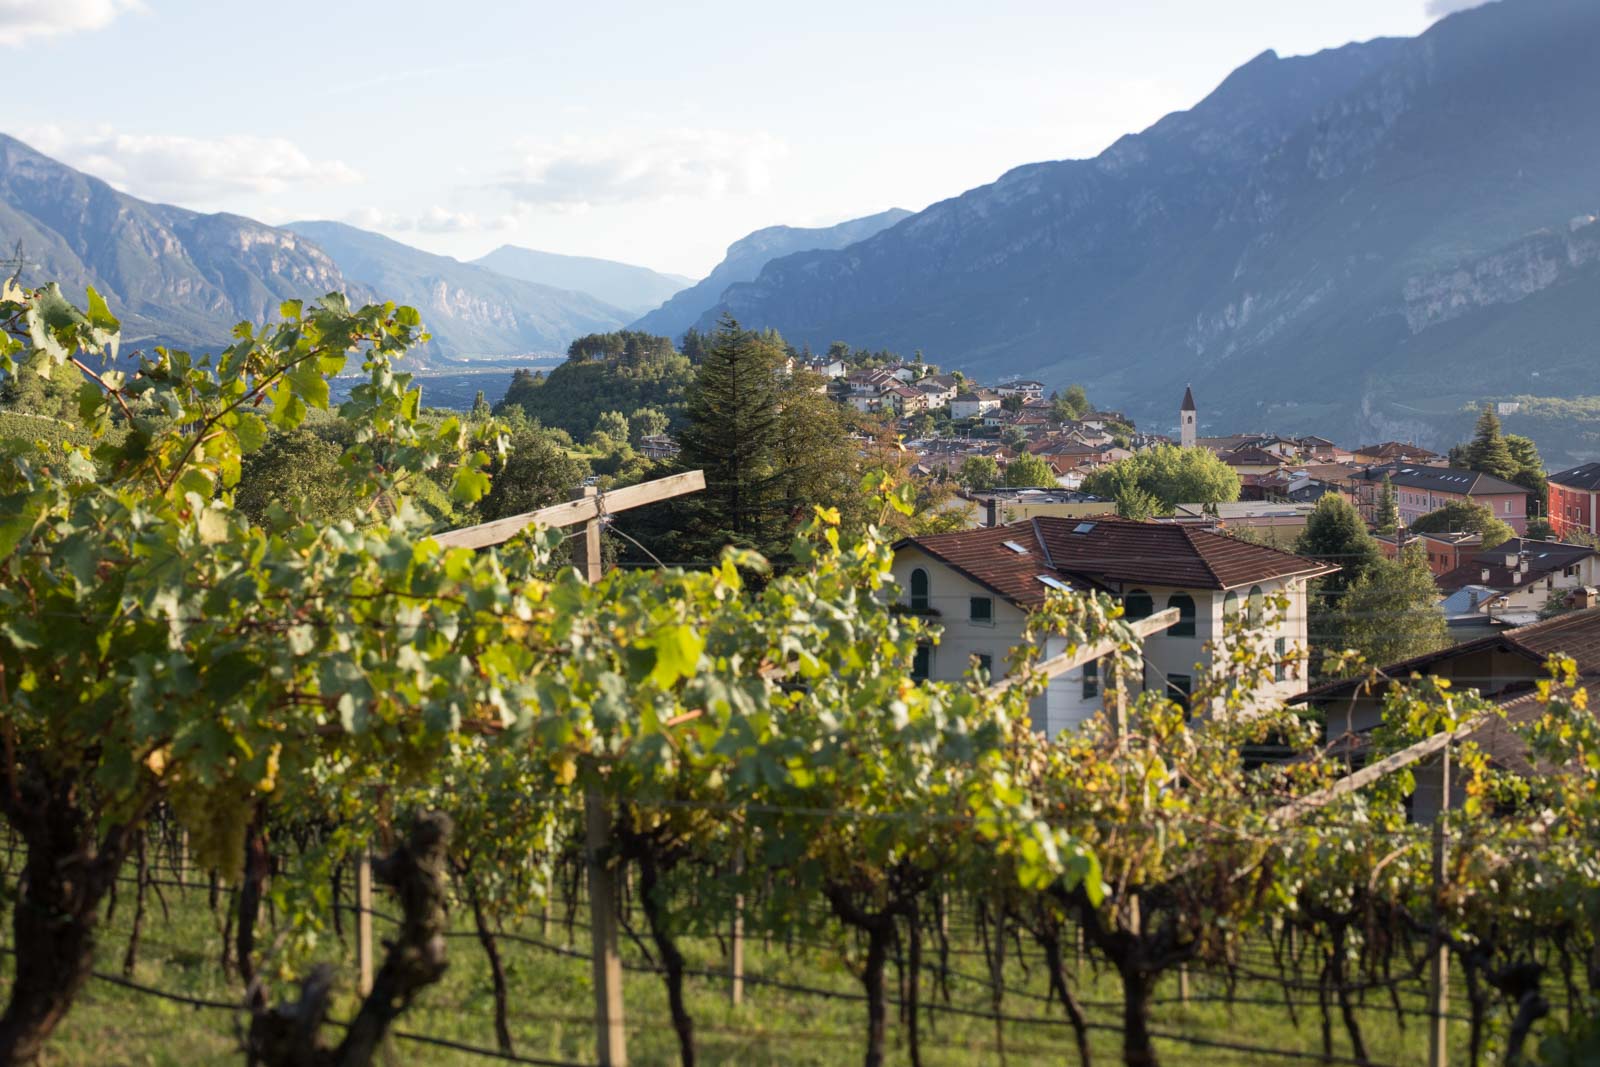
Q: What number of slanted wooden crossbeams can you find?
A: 3